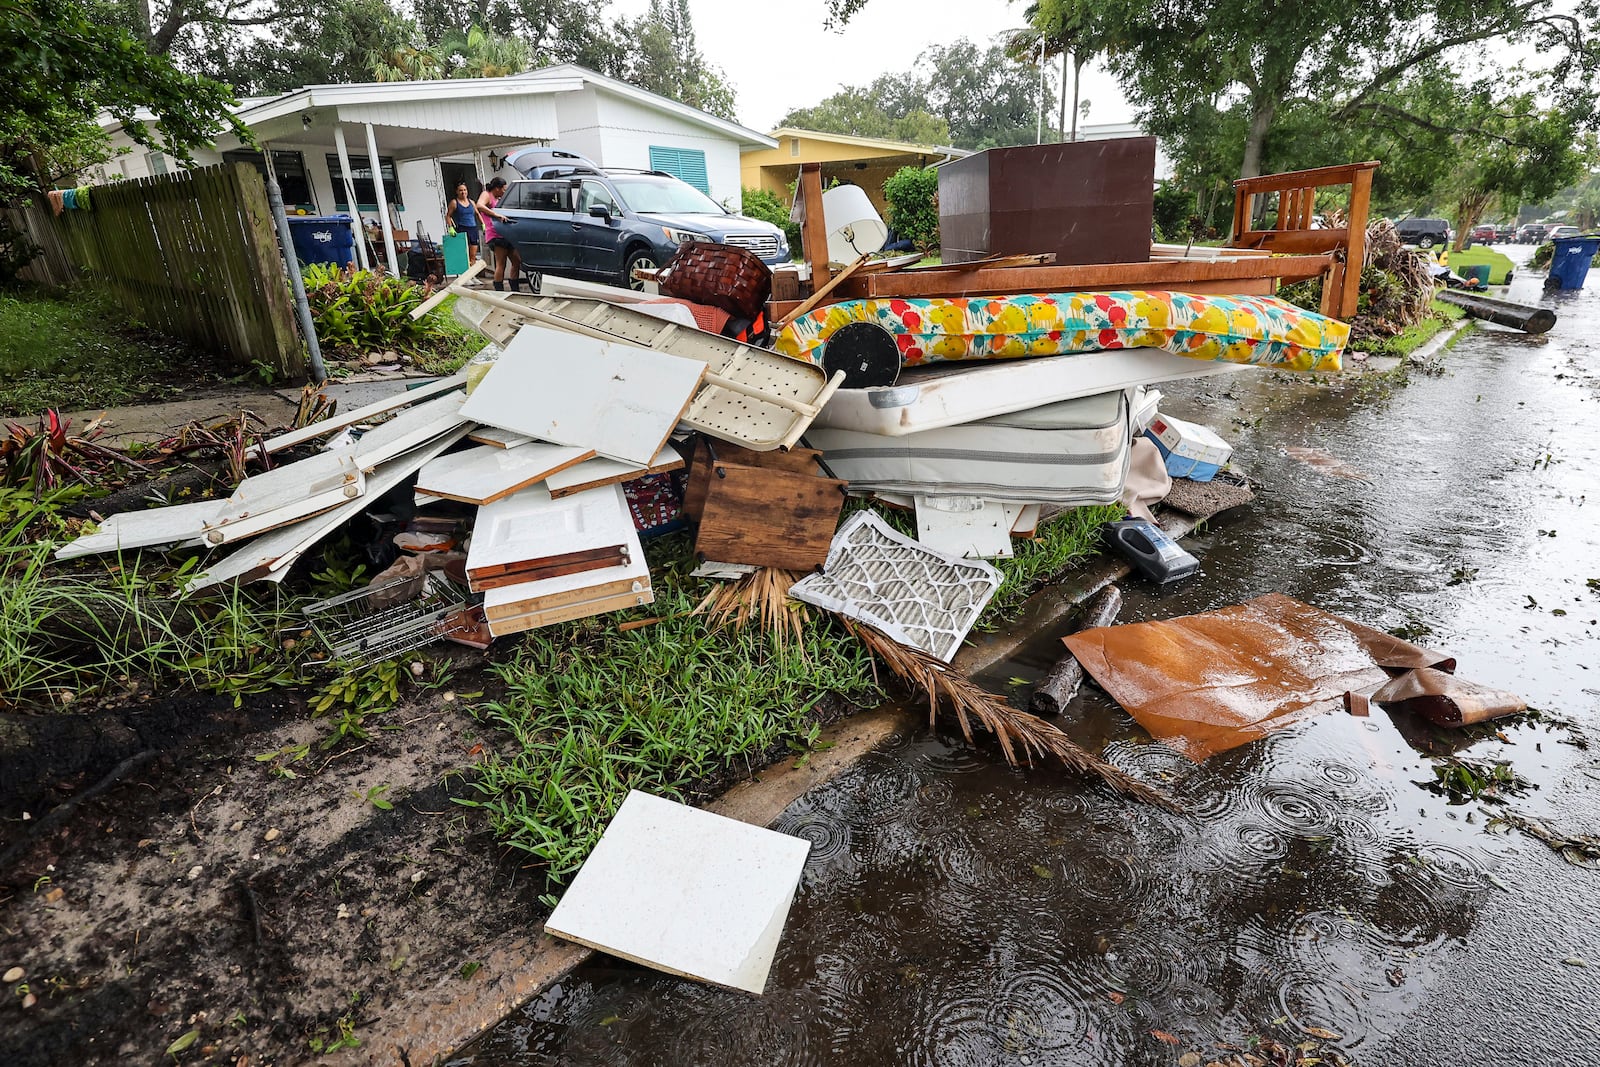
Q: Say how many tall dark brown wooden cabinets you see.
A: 1